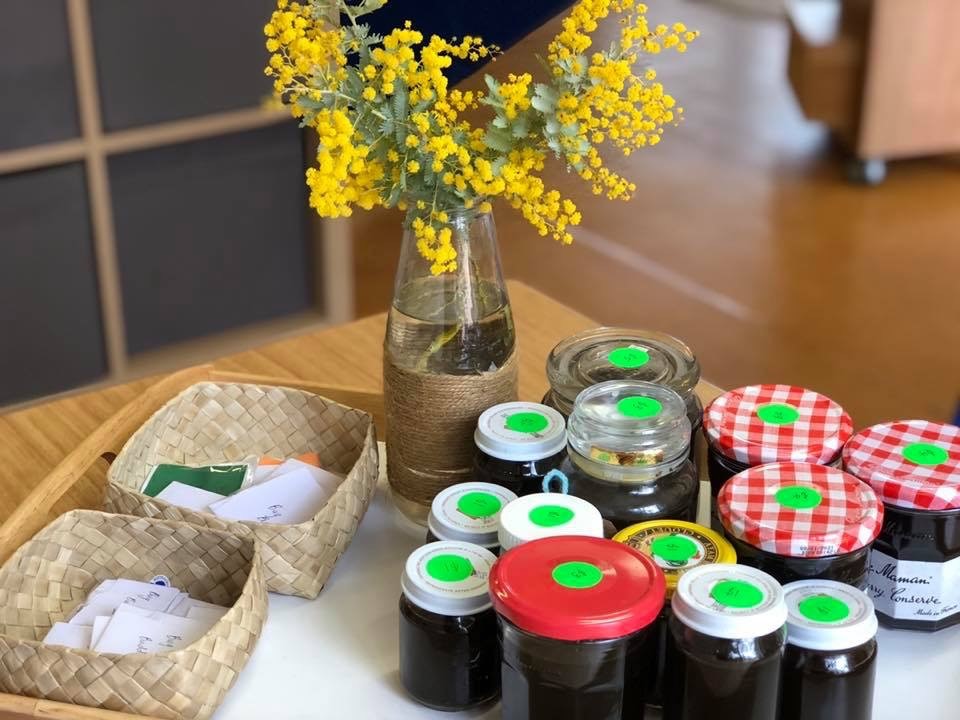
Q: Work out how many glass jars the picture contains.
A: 13